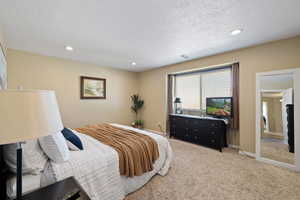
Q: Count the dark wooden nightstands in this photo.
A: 1